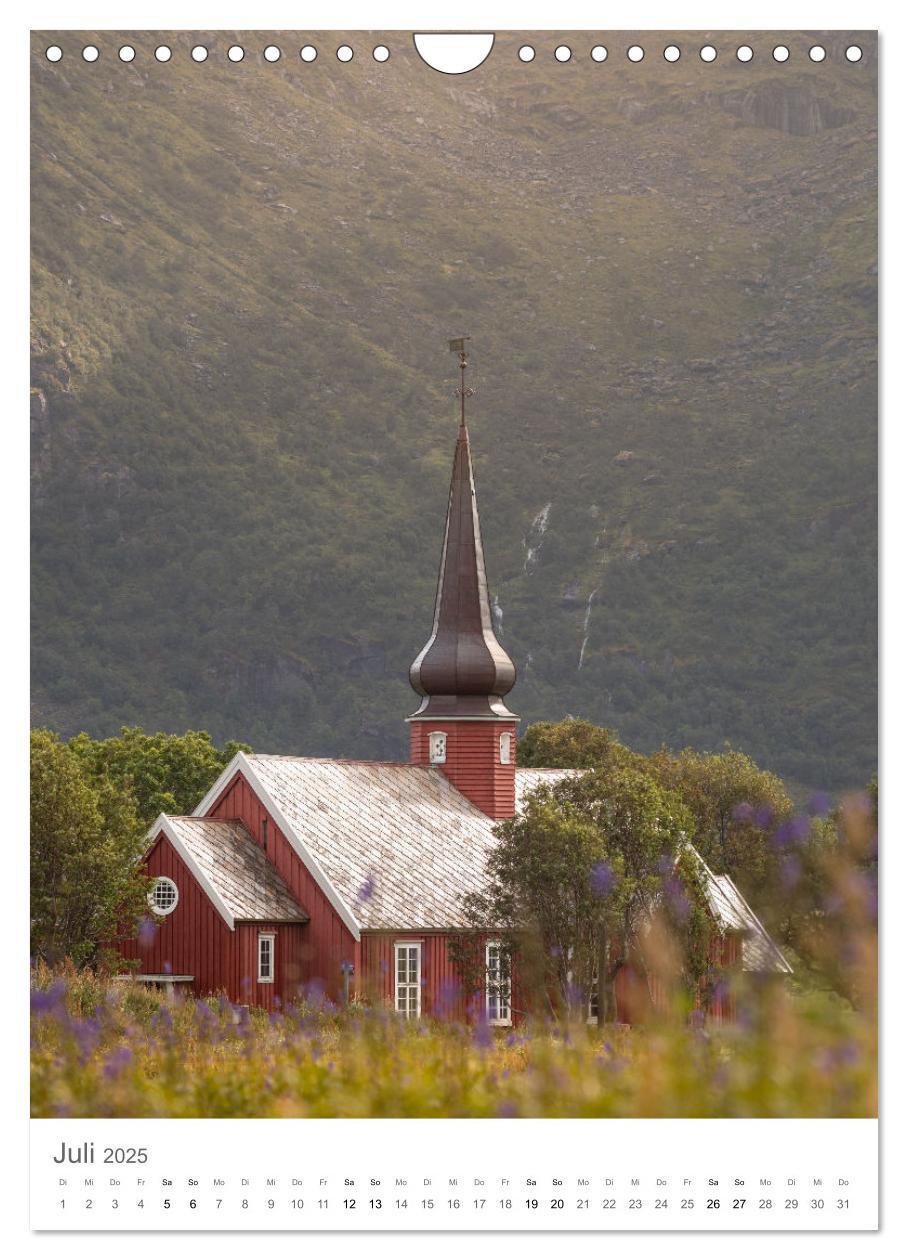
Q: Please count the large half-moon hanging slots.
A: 1